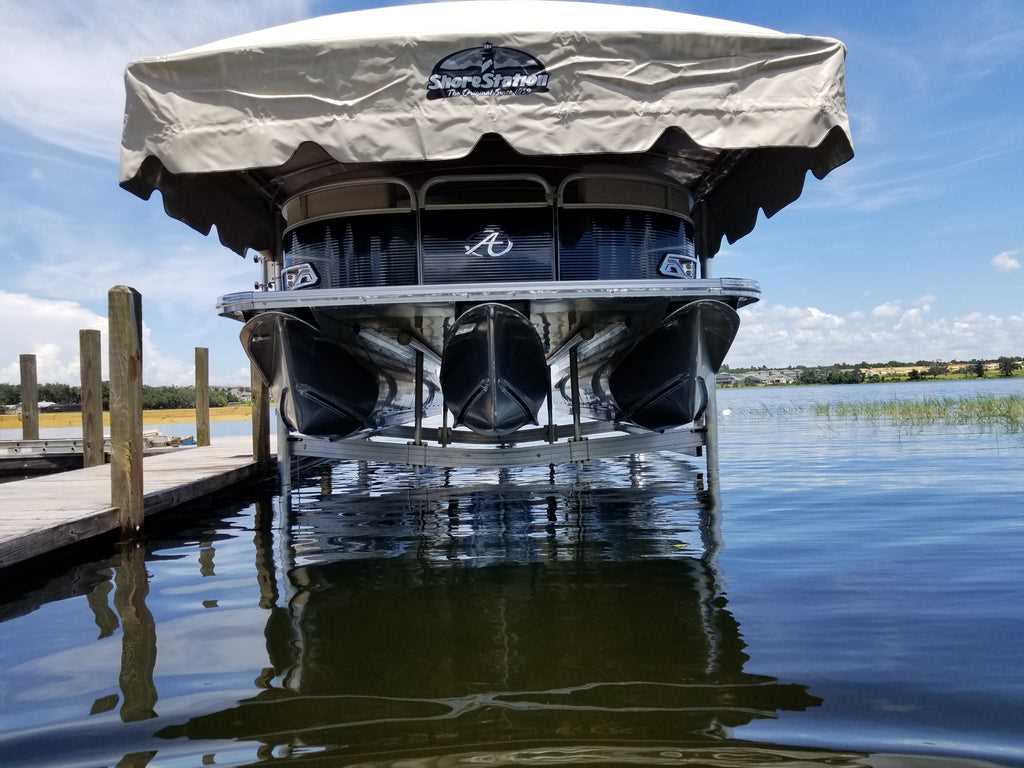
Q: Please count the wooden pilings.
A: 5